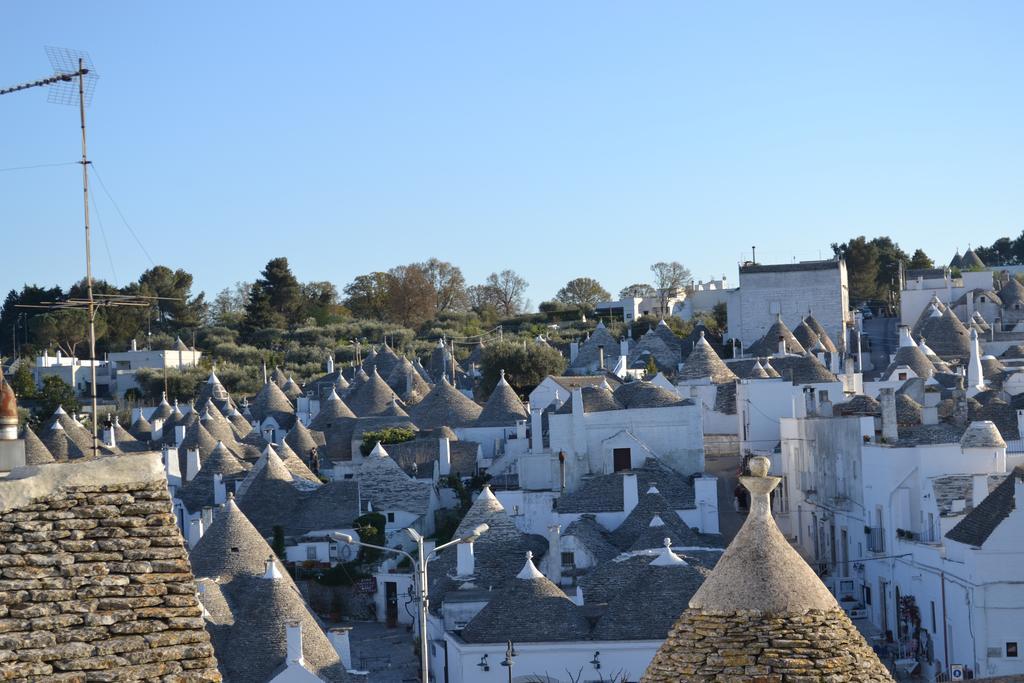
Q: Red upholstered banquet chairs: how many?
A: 0